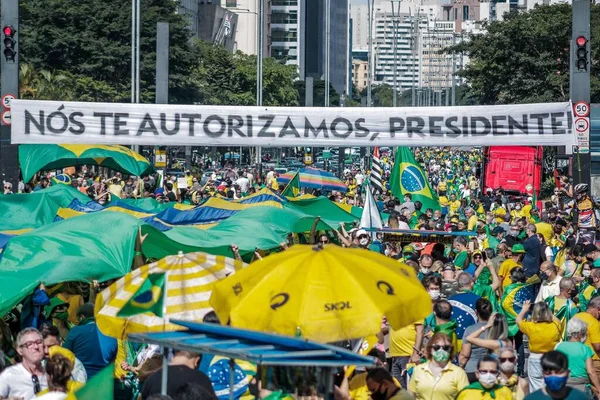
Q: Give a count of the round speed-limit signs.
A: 2